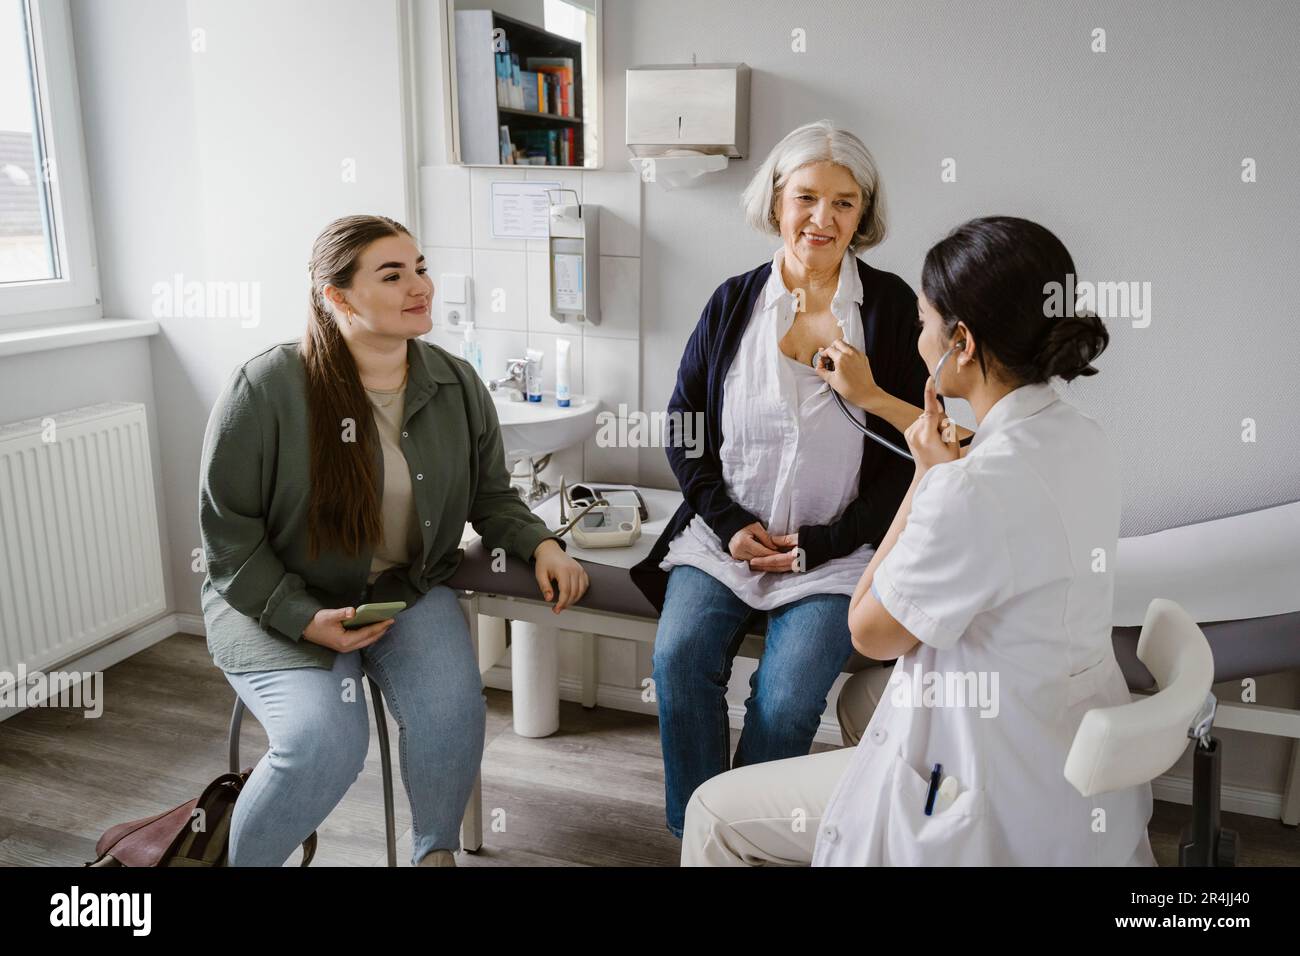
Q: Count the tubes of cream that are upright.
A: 2